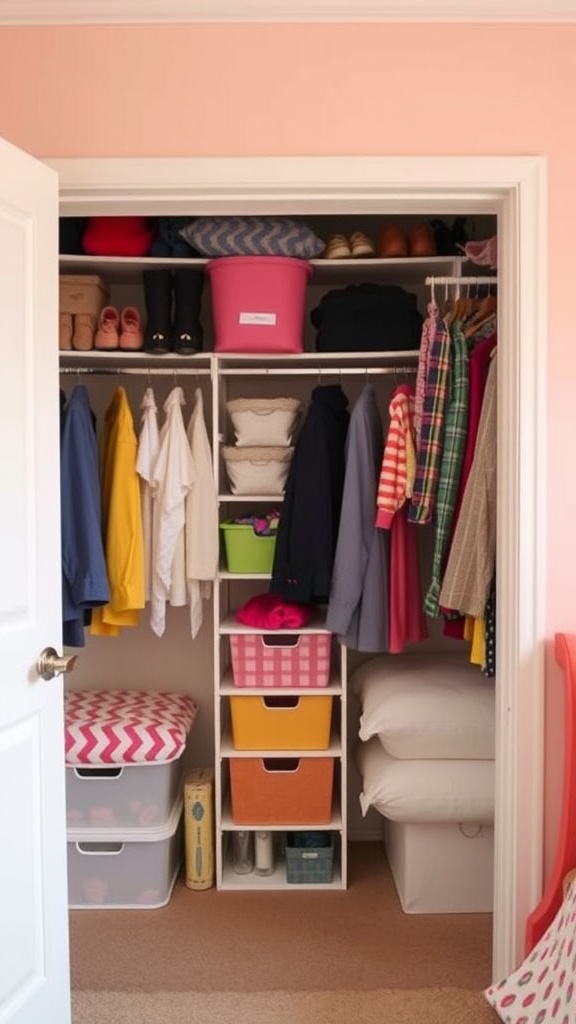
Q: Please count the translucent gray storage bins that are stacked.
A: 2